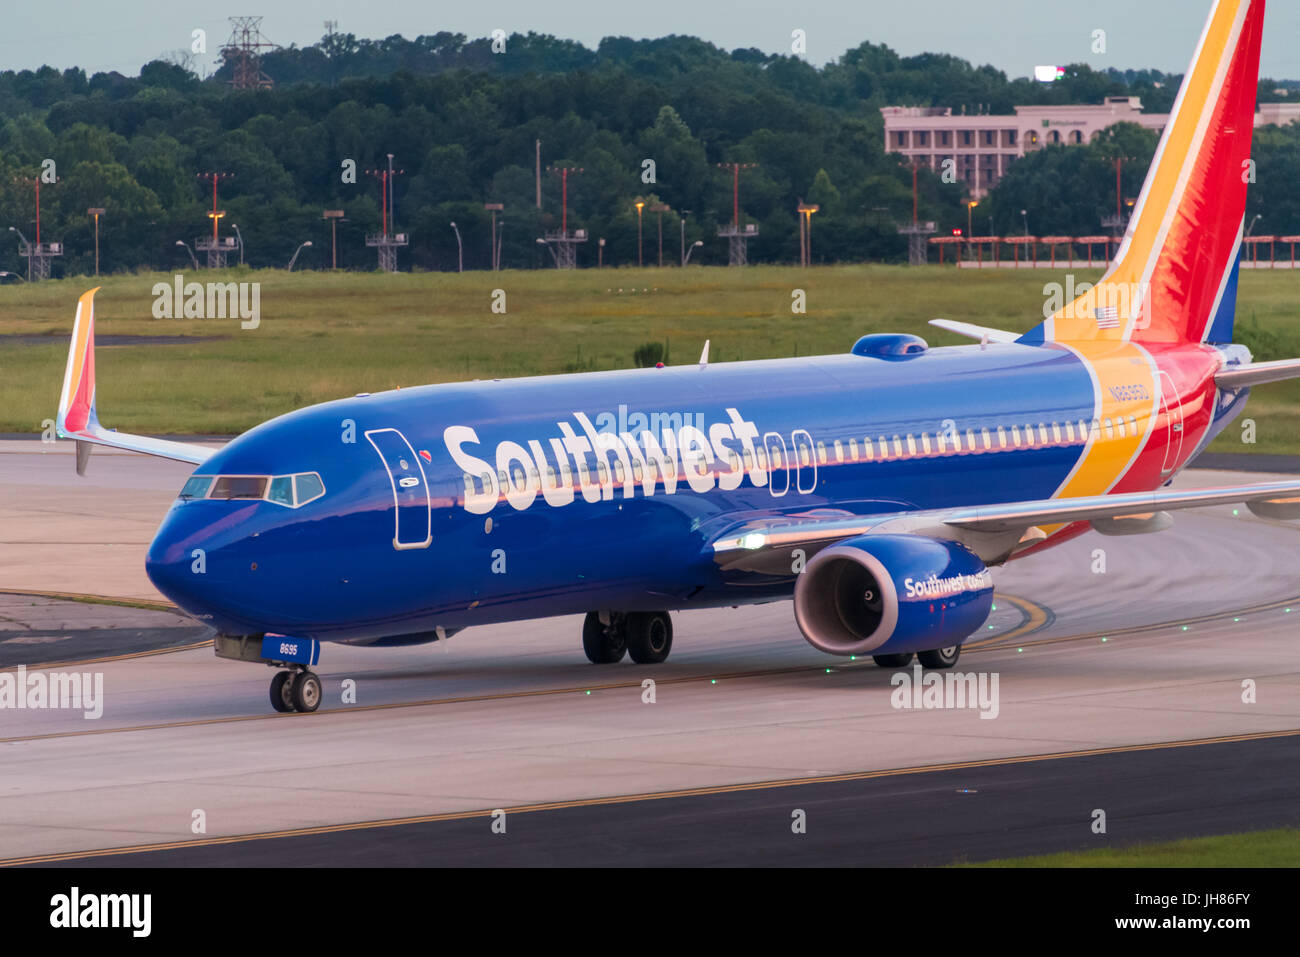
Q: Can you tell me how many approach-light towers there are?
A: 7